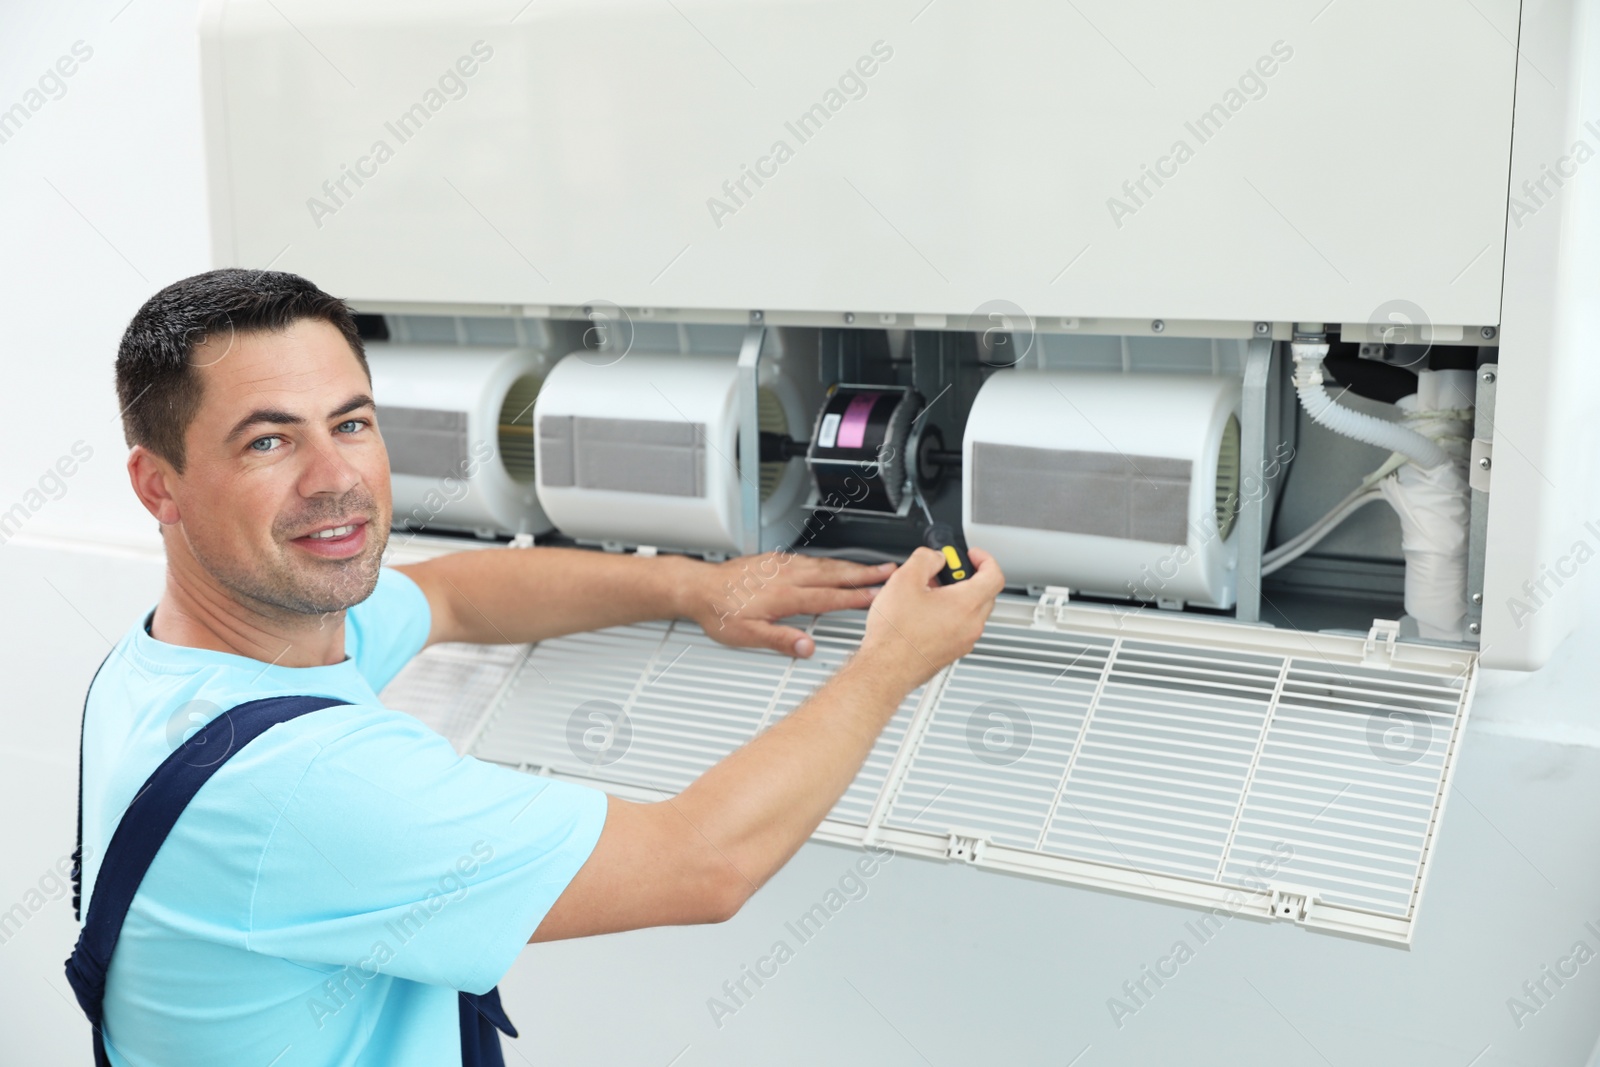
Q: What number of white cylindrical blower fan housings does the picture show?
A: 3